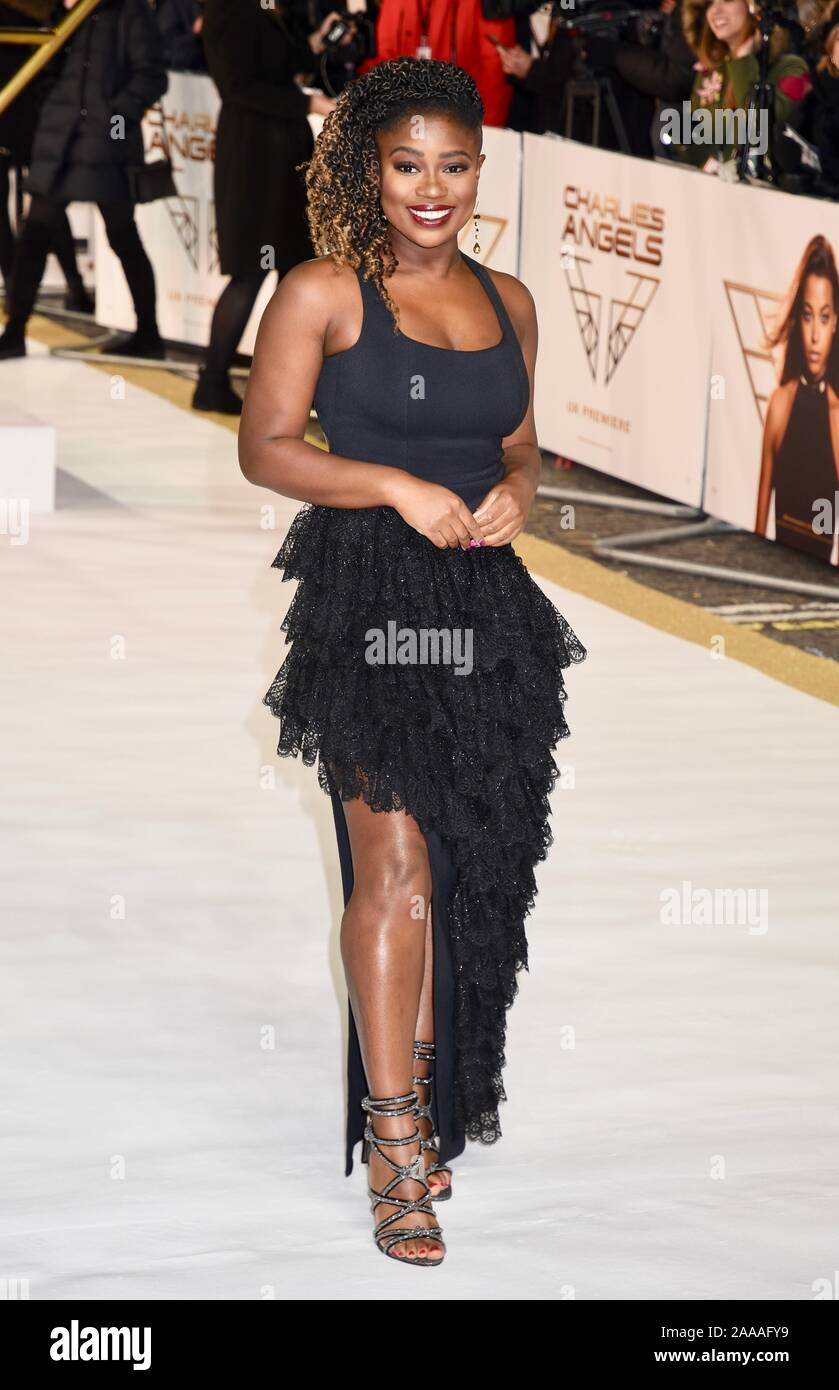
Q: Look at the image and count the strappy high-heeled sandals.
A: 2